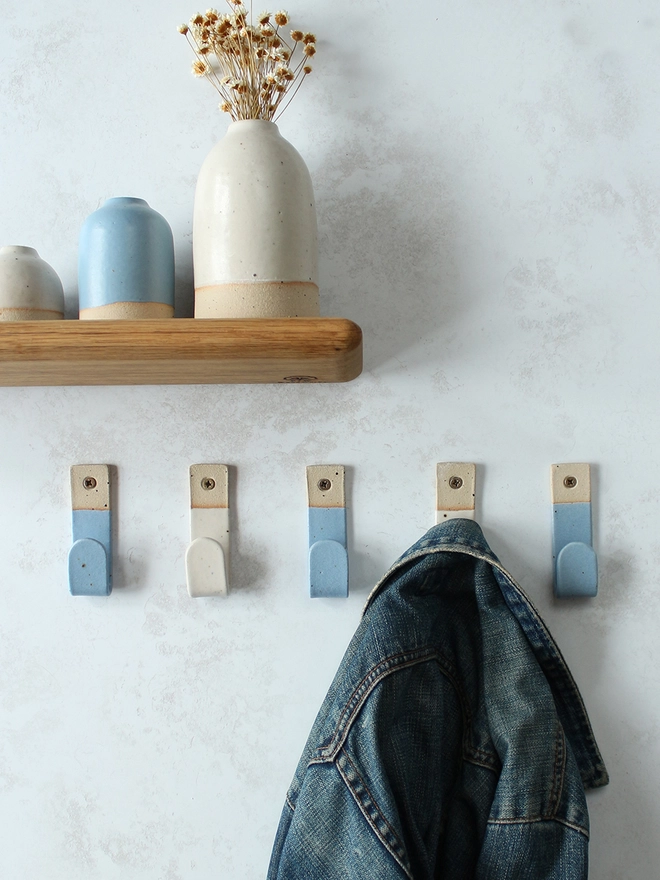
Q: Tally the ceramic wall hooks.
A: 5